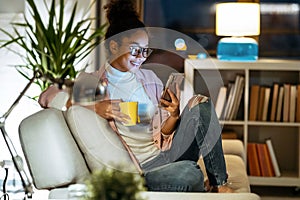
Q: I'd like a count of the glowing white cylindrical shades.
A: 1